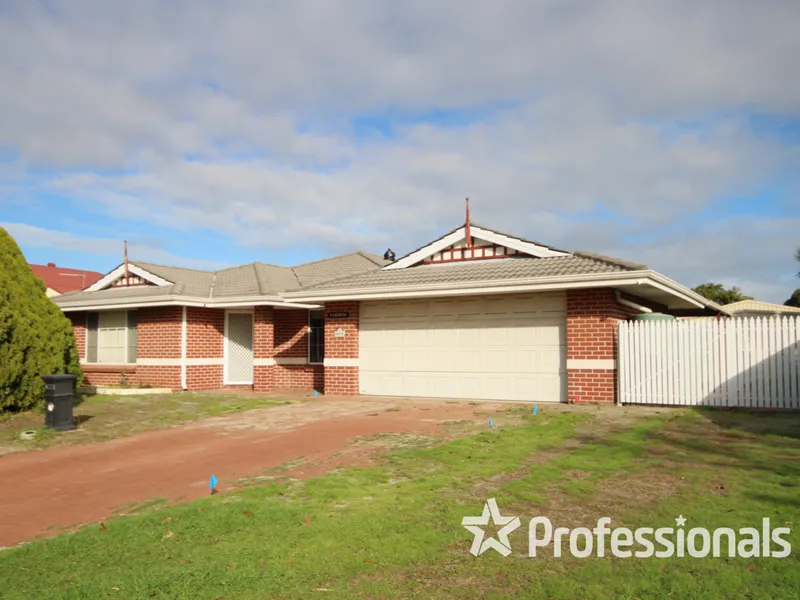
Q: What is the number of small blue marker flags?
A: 4